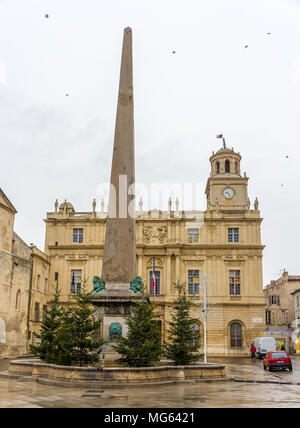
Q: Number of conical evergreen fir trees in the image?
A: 4